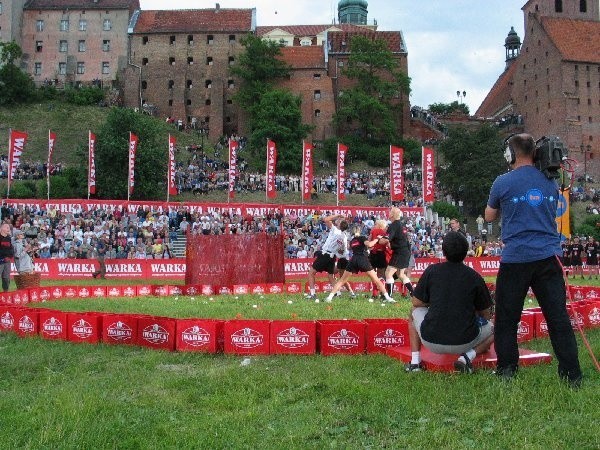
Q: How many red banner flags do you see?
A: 11